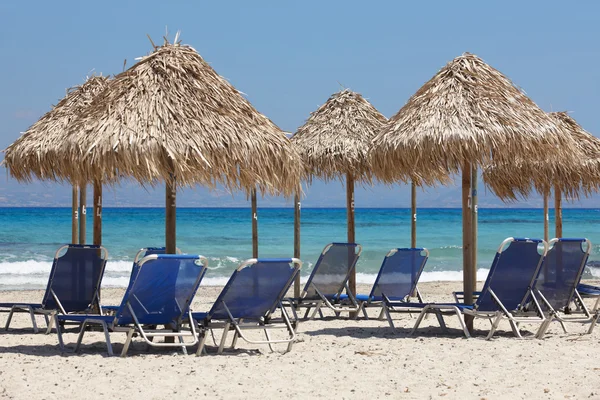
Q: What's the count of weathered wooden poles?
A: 12